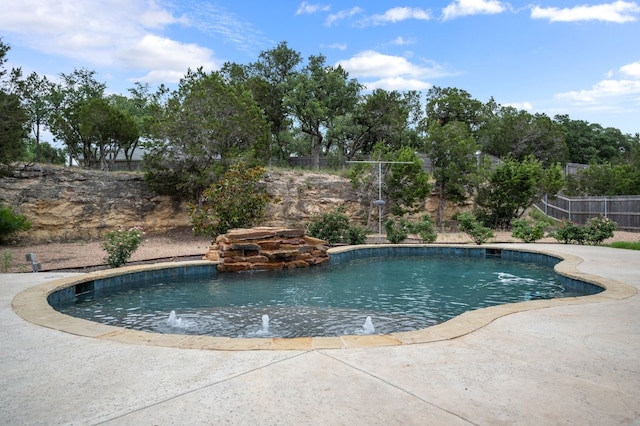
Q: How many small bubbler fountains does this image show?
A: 3